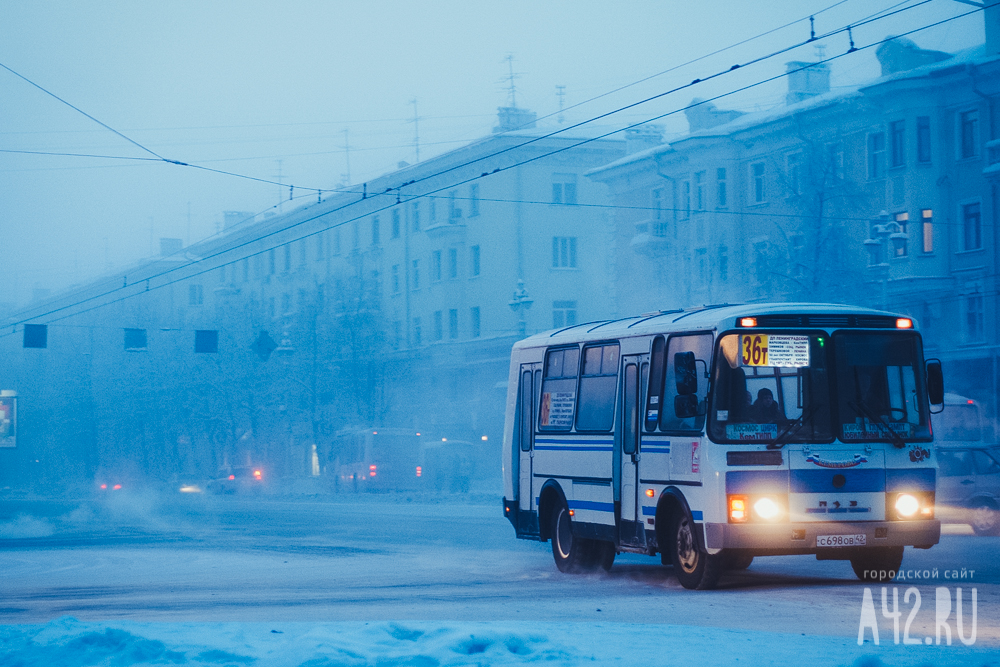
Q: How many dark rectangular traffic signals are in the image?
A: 3